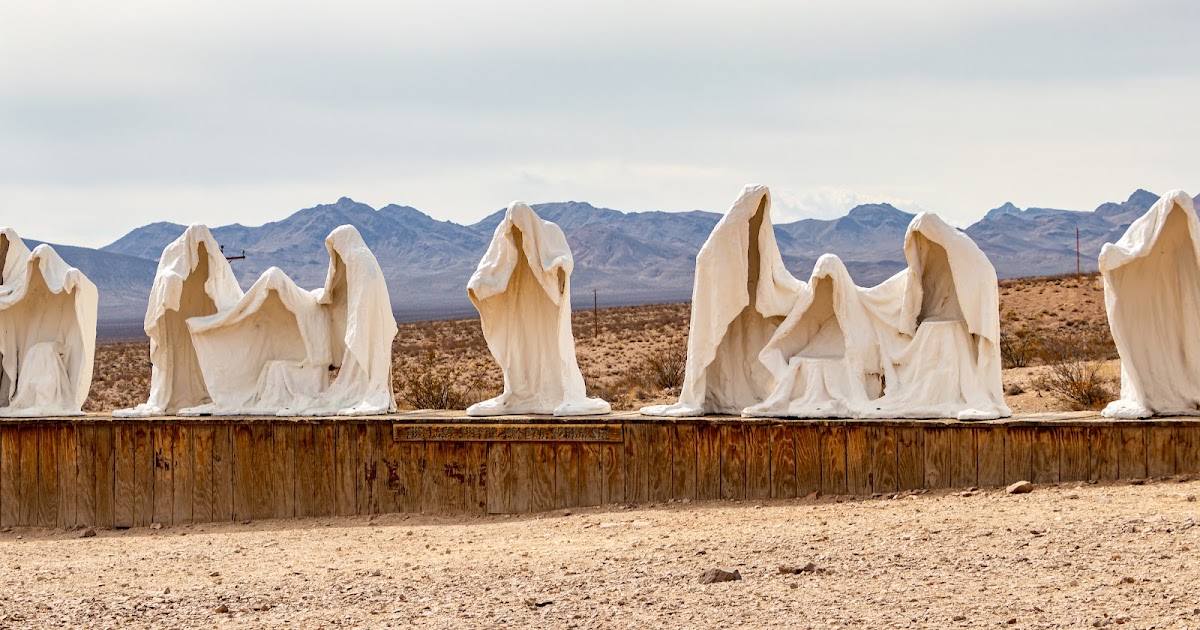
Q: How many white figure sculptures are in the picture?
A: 10